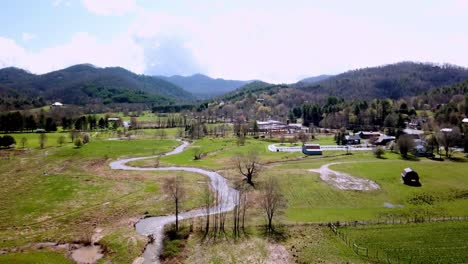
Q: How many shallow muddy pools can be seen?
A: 1